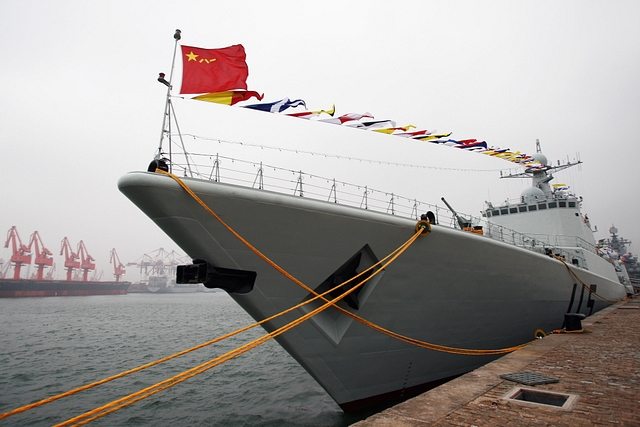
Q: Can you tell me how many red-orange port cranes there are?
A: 5